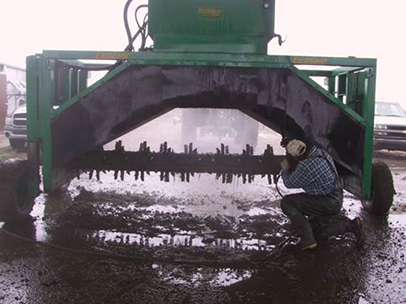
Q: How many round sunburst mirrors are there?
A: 0